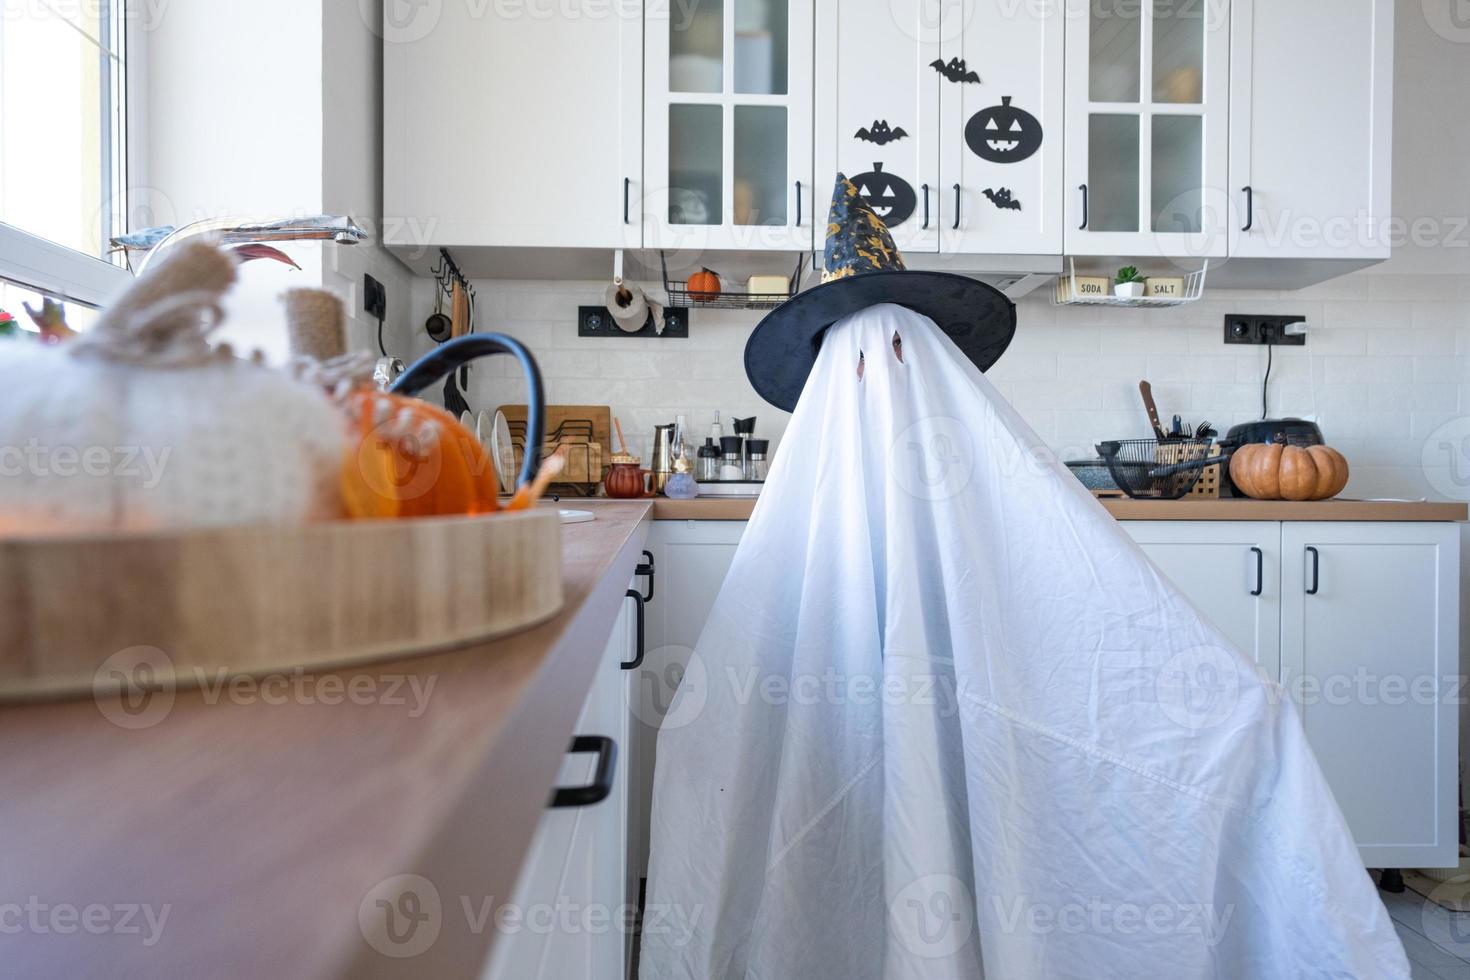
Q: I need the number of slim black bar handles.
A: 12